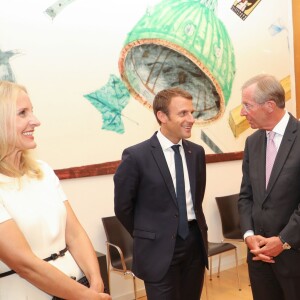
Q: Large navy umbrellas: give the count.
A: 0